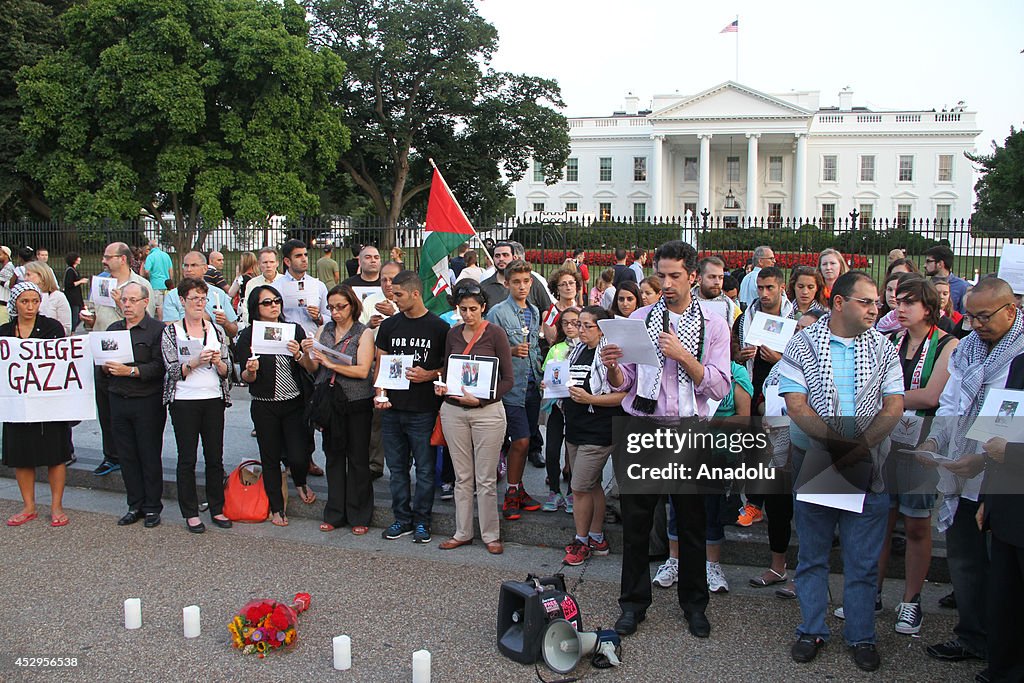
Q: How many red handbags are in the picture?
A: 2